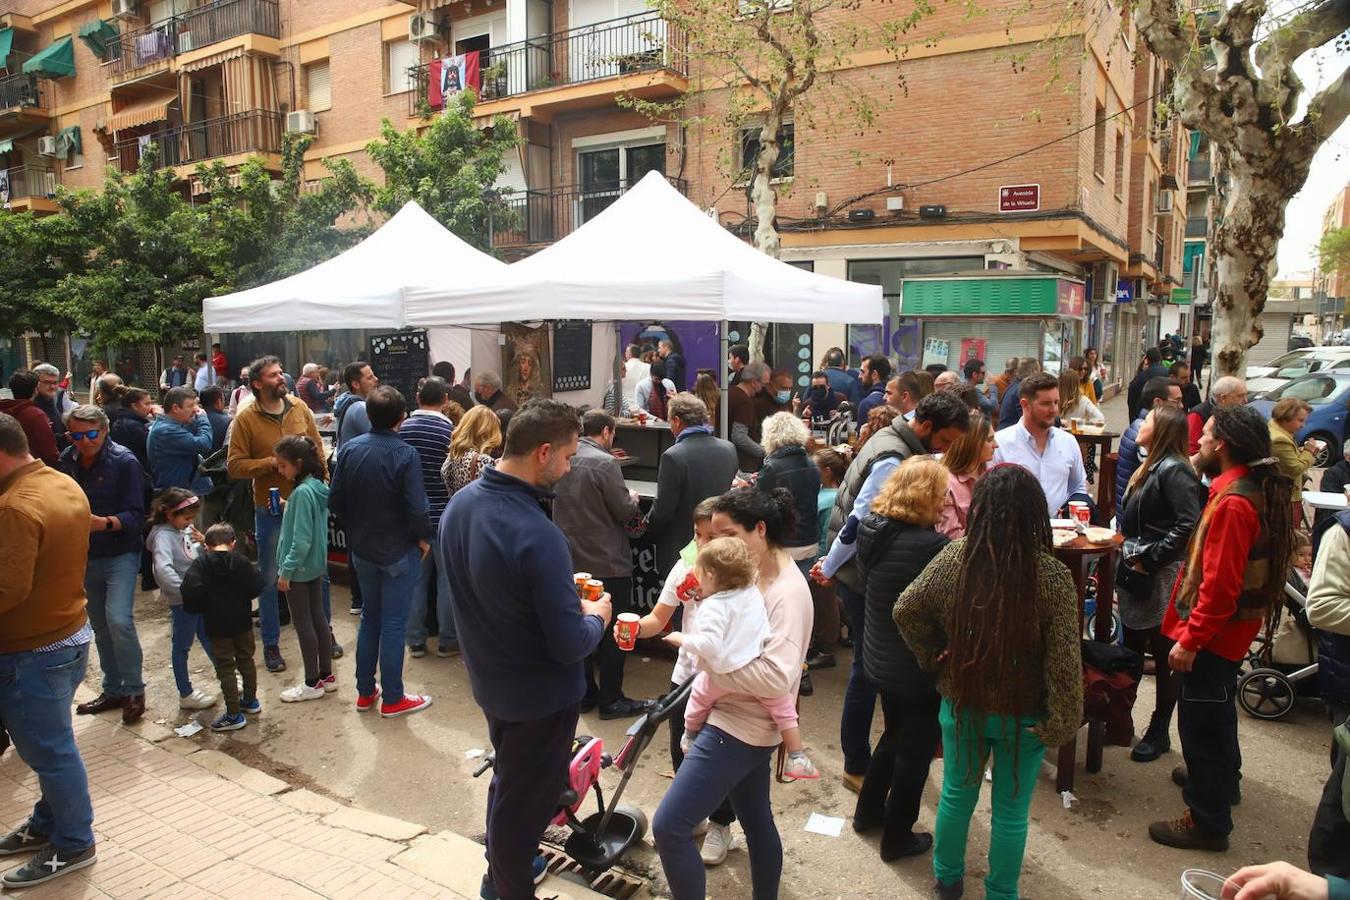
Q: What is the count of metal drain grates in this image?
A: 1